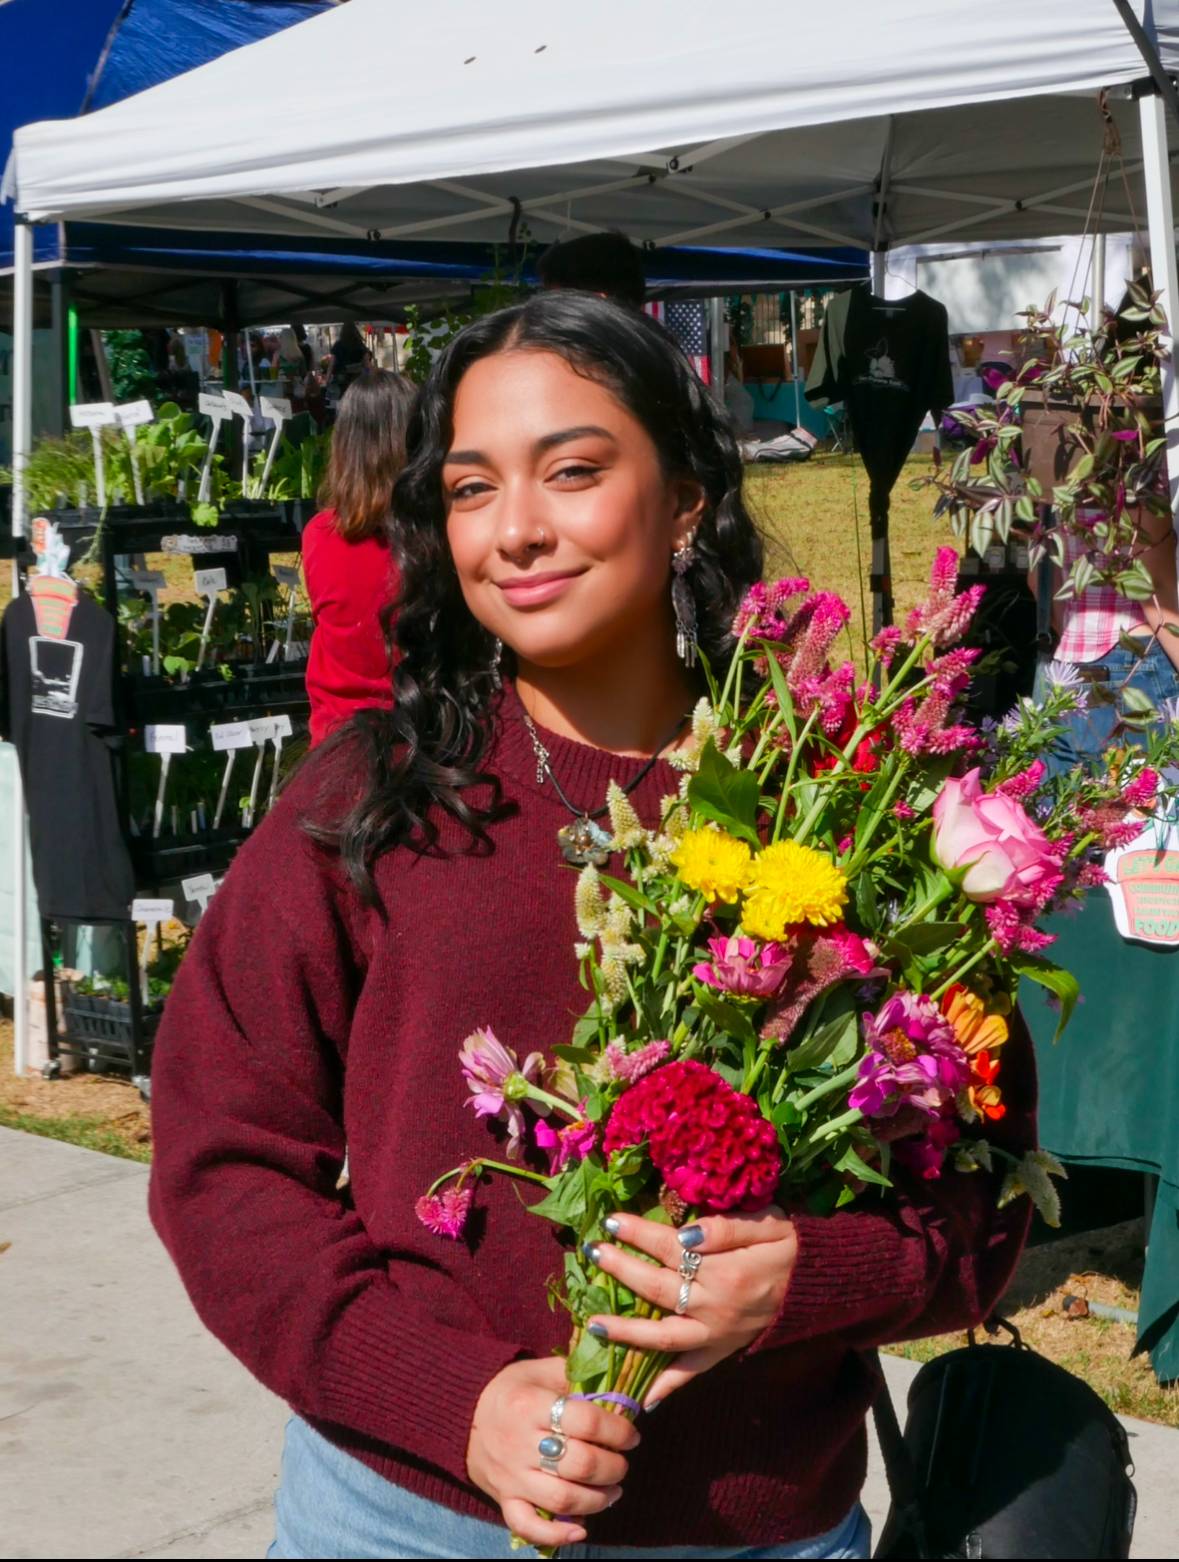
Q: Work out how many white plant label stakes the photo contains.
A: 14